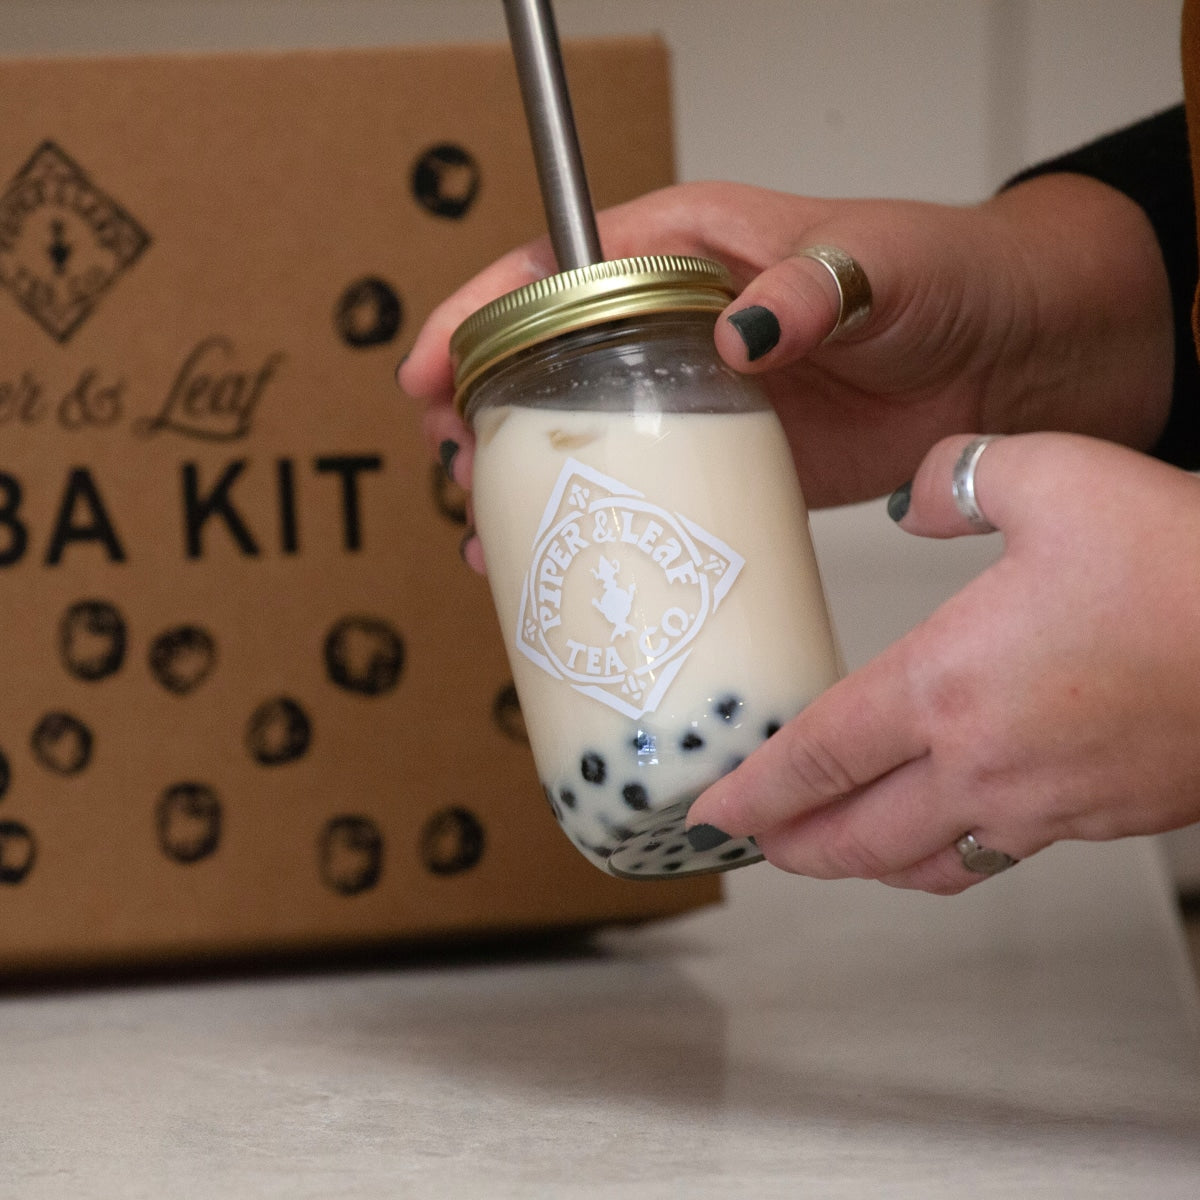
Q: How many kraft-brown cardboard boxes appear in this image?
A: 1